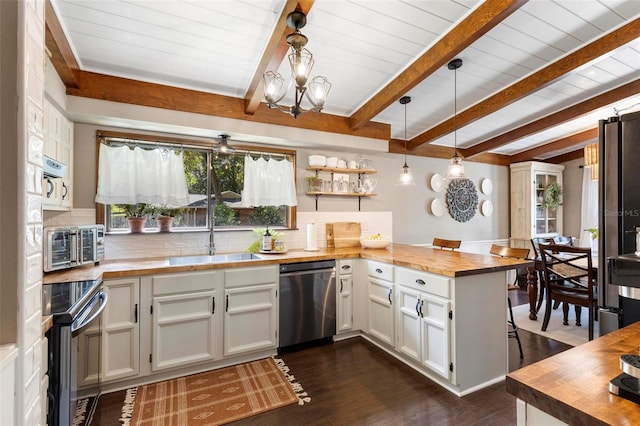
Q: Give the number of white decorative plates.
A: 4